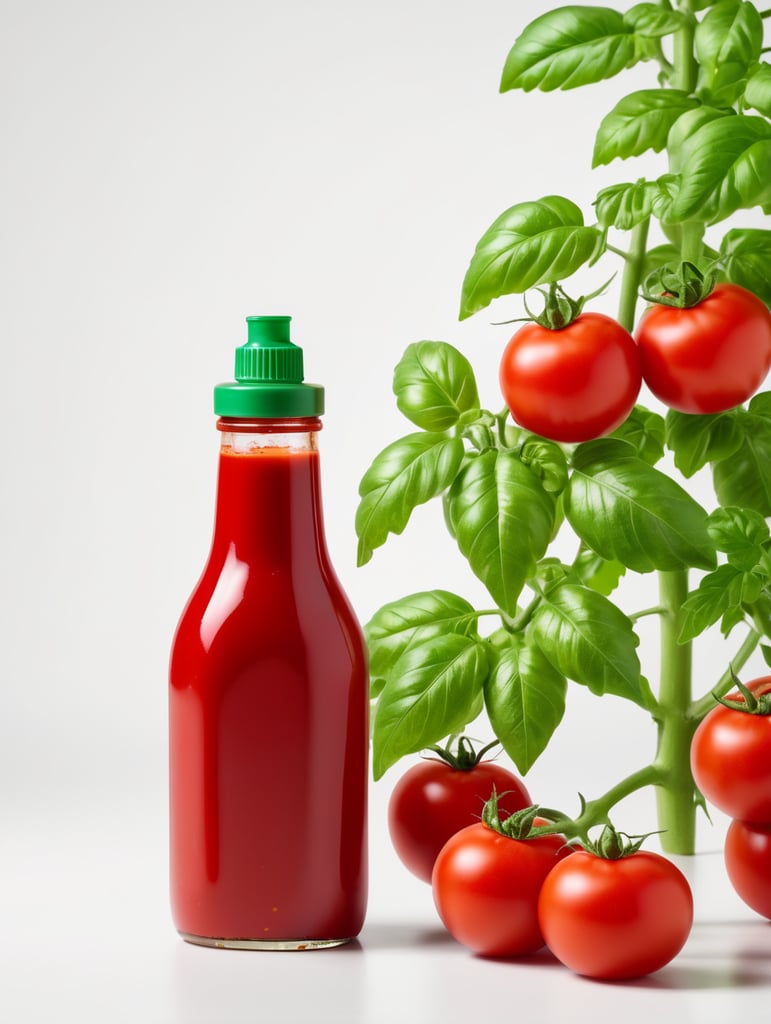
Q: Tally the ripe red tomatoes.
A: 7